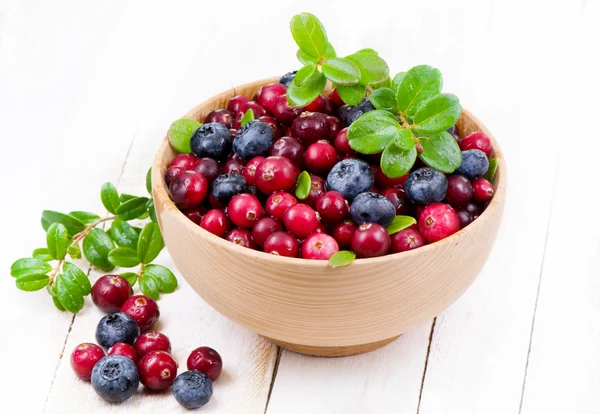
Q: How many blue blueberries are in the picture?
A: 12